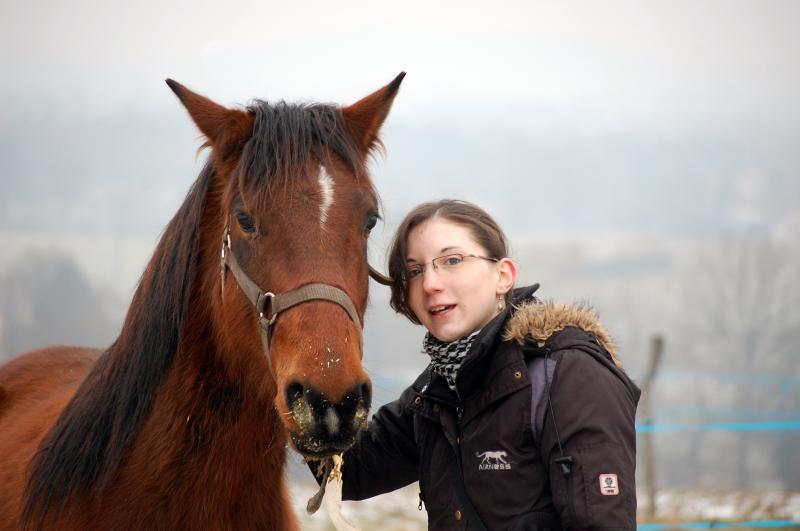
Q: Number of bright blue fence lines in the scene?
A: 2